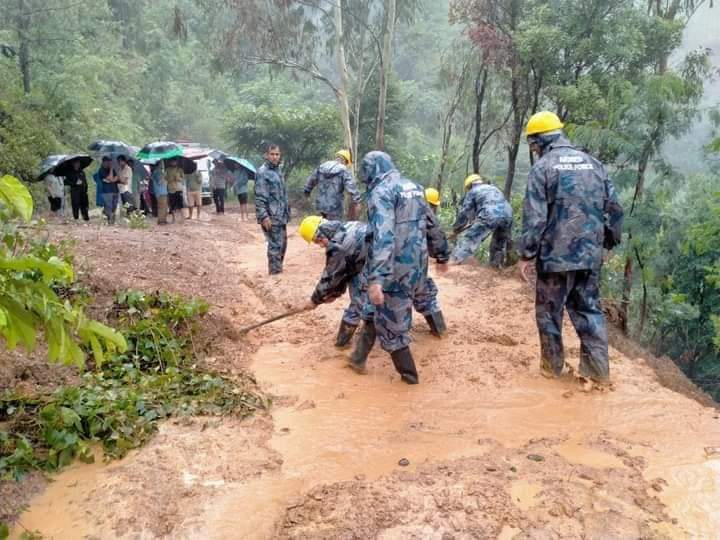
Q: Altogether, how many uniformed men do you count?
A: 7